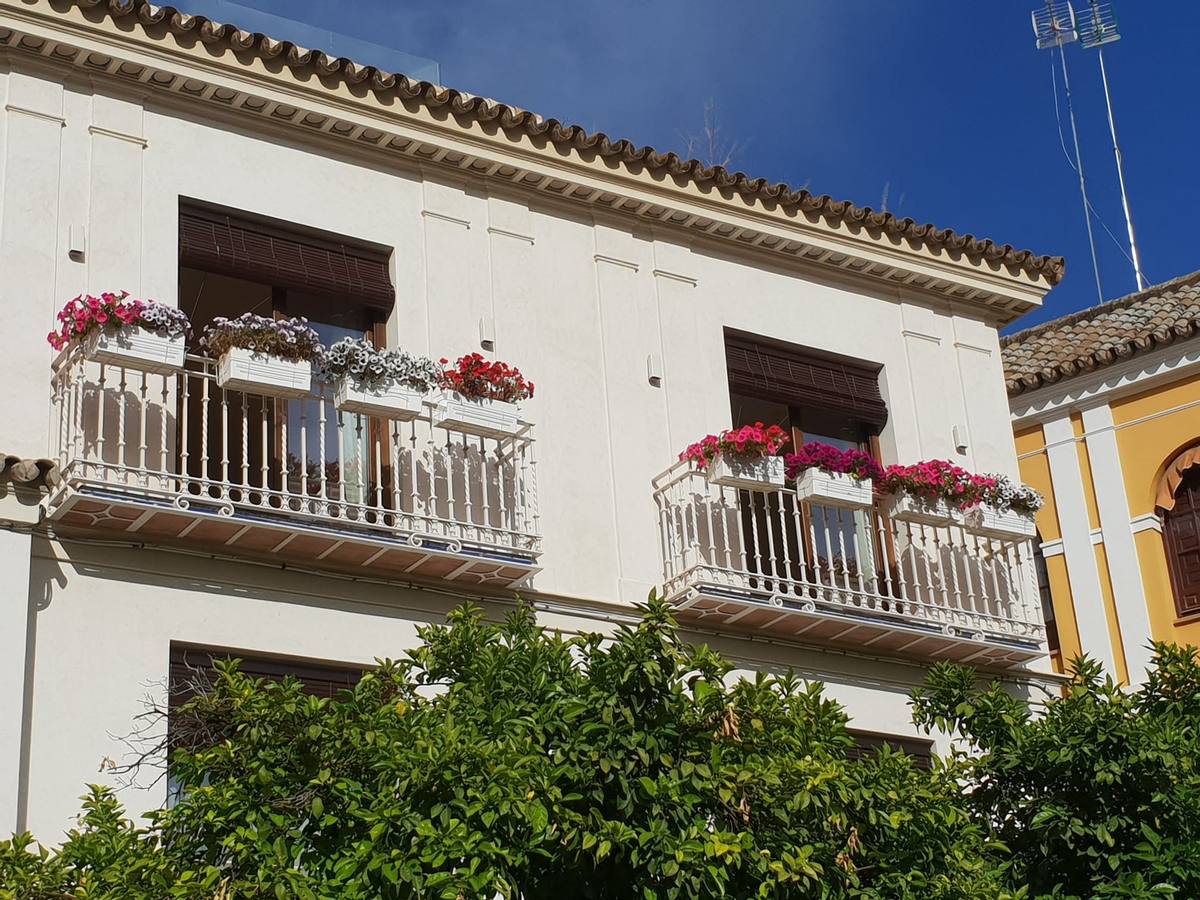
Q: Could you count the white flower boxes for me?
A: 8